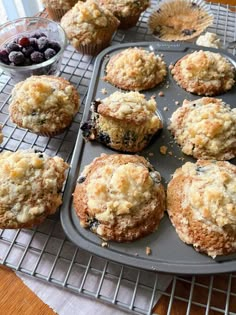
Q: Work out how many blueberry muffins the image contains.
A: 11